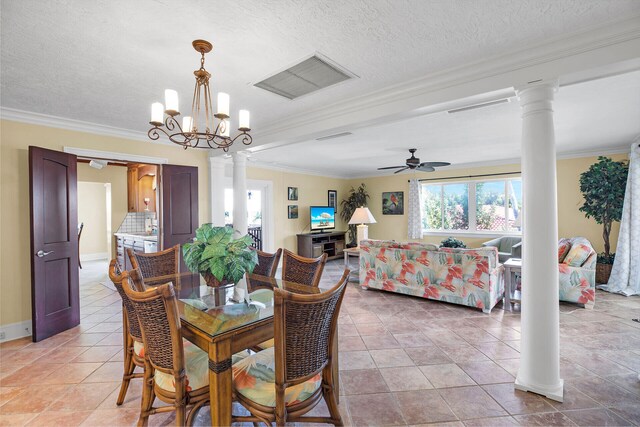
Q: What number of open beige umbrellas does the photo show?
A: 1